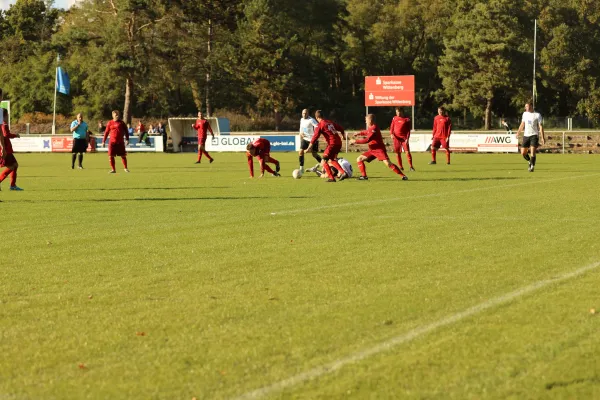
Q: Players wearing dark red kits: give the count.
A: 8